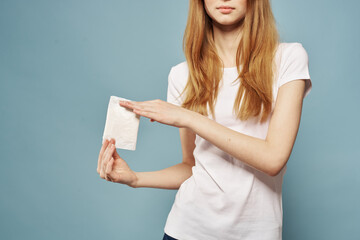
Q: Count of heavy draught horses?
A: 0